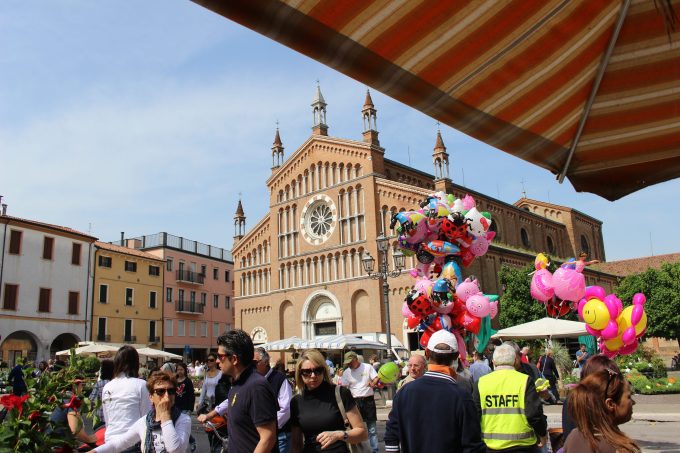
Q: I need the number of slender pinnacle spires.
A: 5